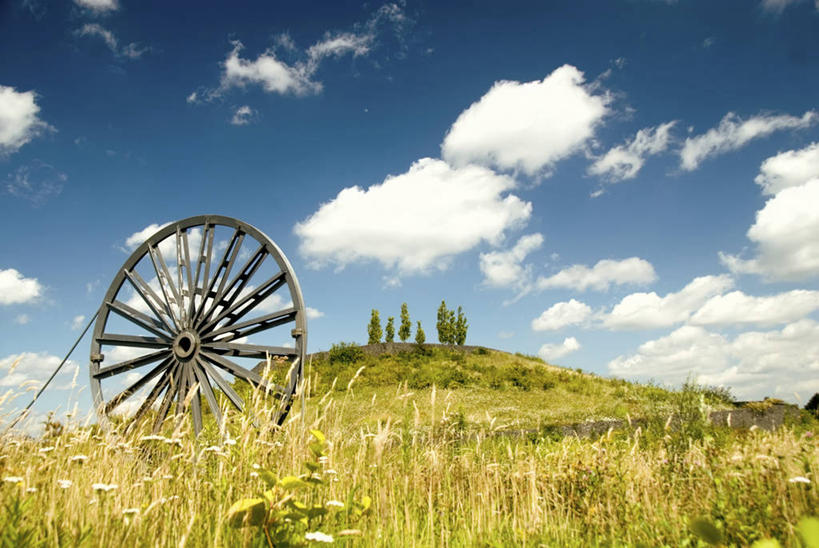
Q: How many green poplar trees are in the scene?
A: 7